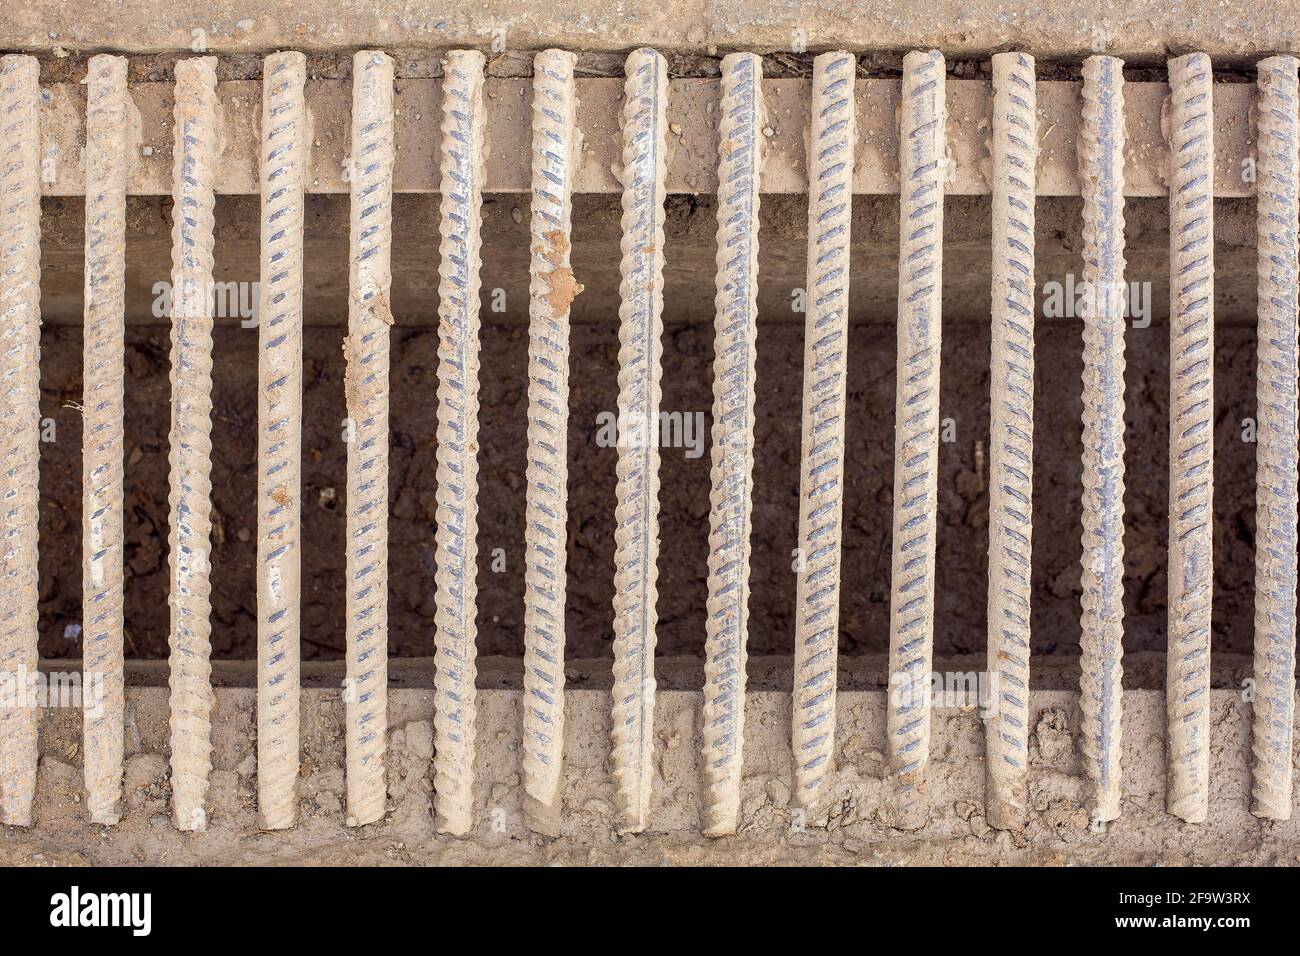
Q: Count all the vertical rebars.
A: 15